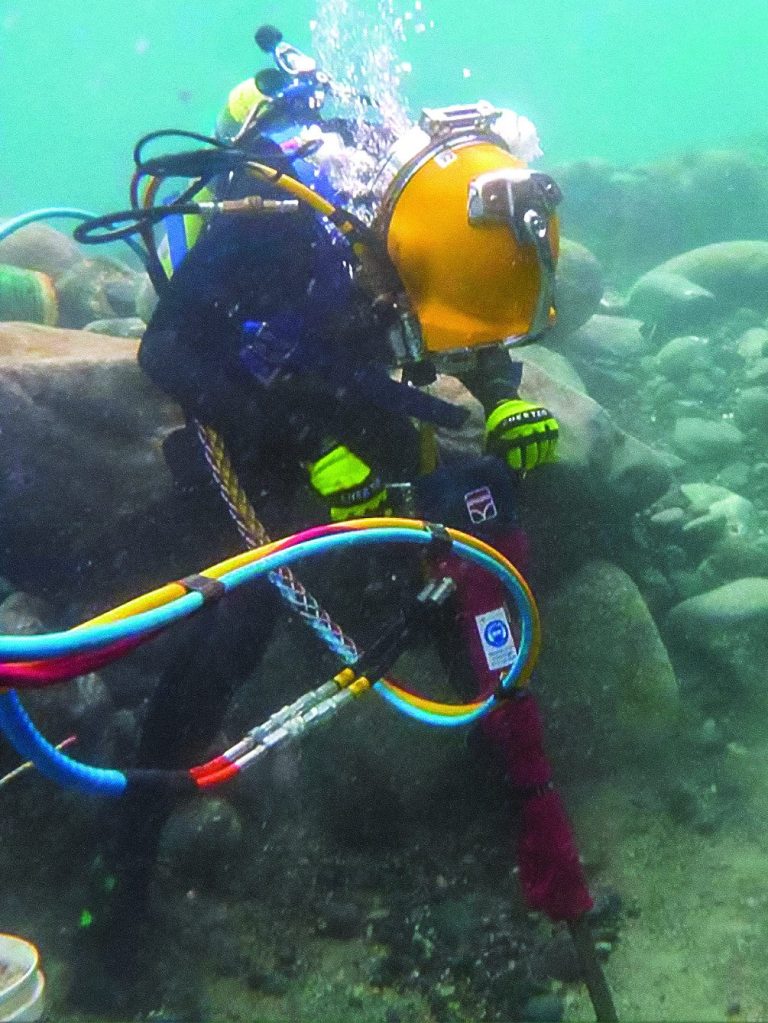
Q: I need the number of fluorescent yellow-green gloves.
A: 2